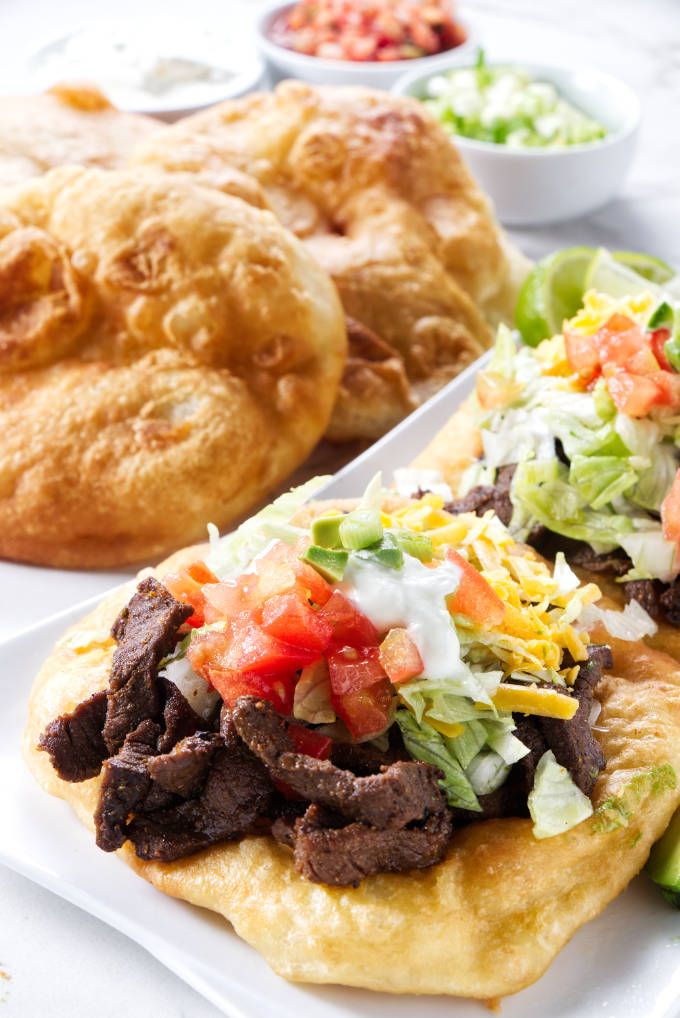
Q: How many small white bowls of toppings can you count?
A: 3